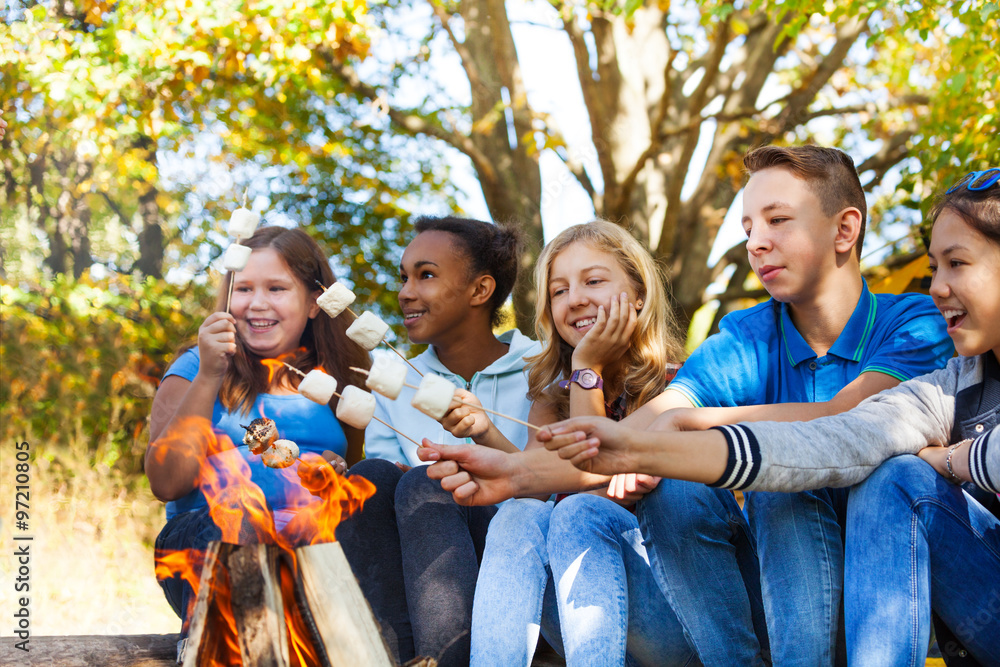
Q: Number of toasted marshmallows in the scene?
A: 2